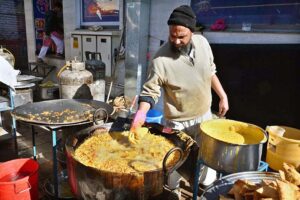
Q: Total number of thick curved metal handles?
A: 2